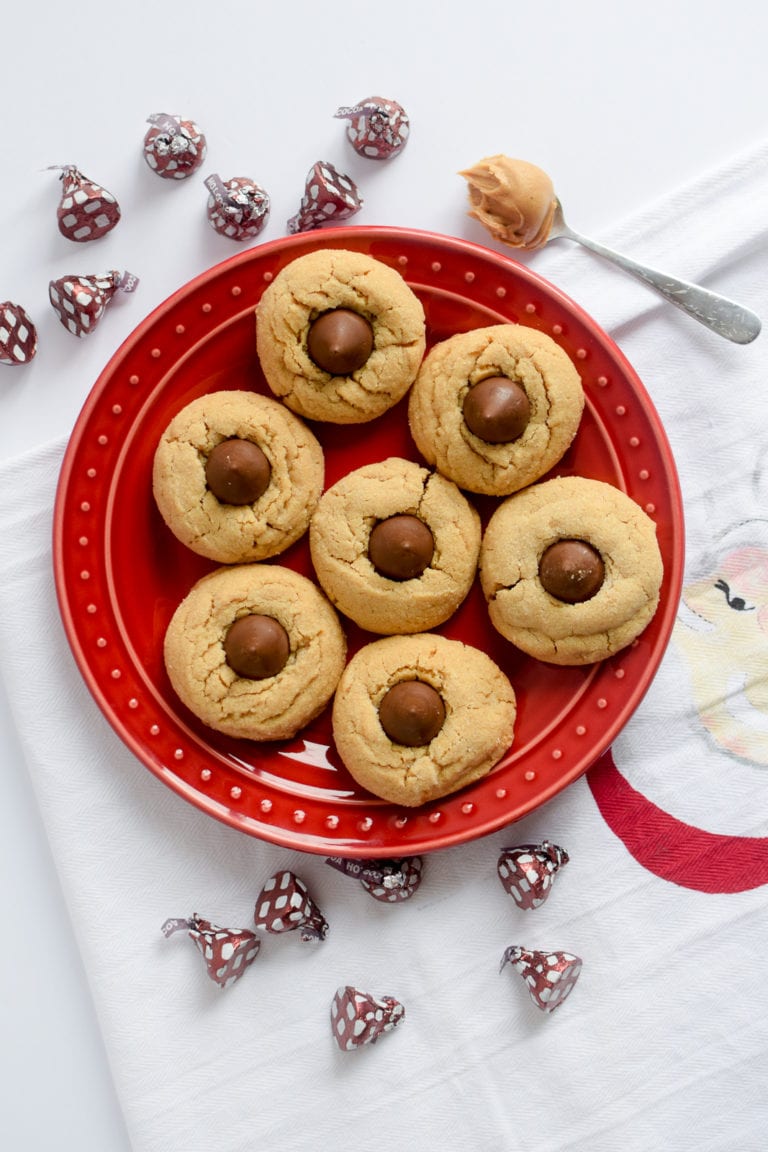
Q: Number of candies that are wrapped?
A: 13